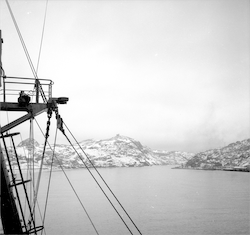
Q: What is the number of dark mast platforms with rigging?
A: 1